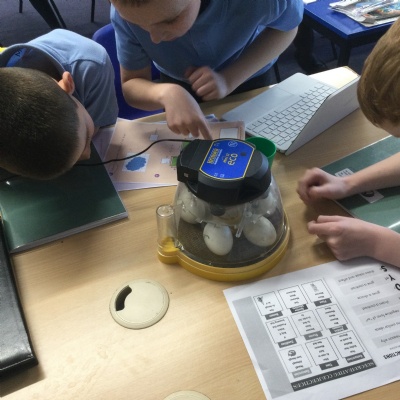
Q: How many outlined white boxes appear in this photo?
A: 9